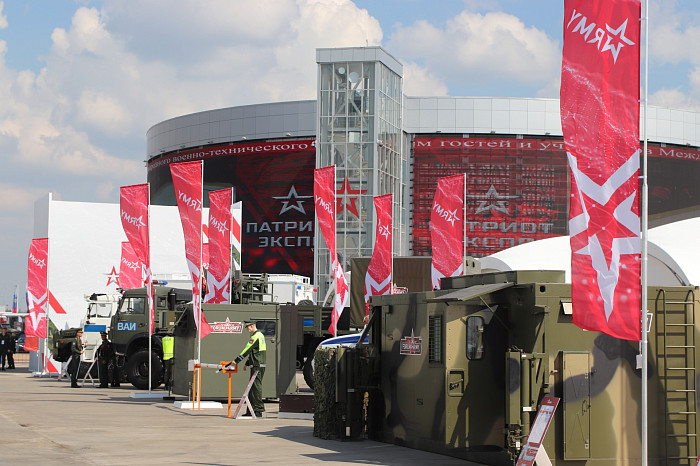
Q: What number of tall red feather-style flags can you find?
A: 9